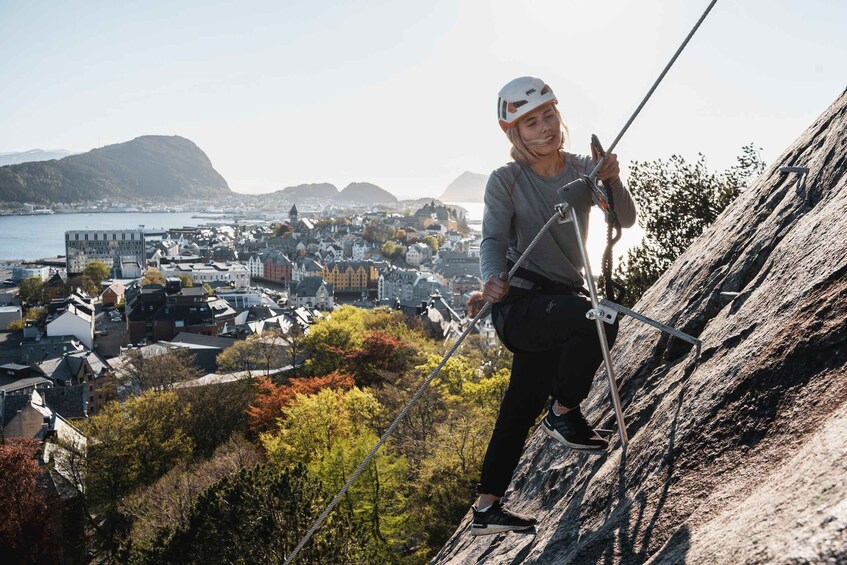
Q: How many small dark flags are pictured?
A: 0